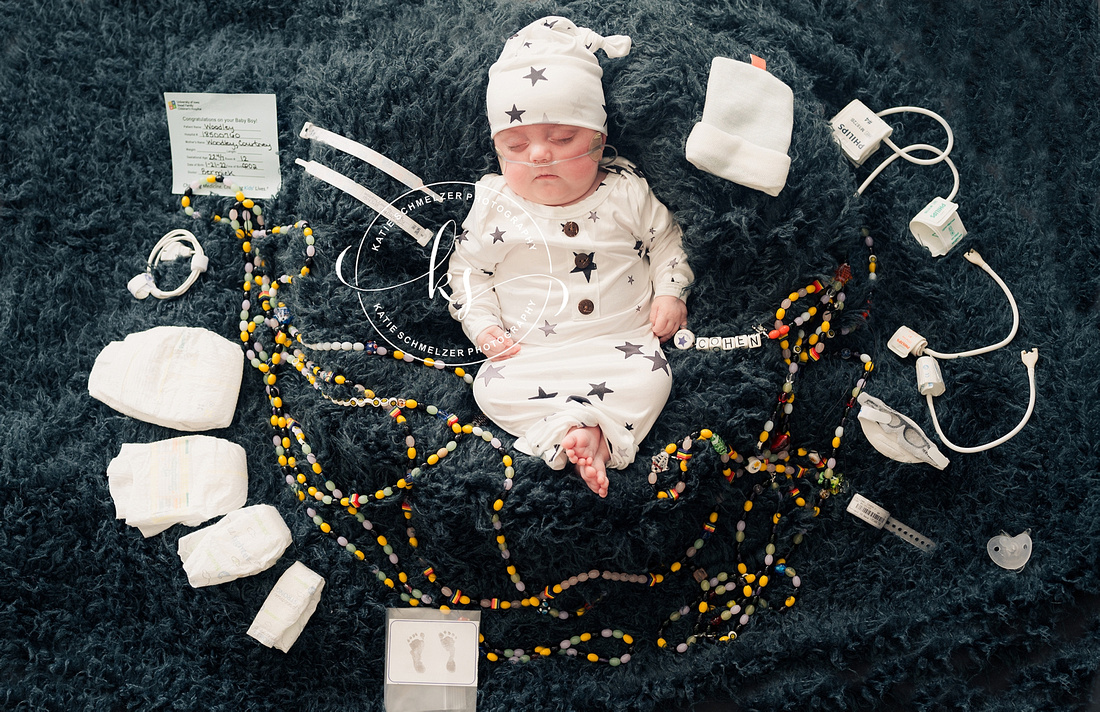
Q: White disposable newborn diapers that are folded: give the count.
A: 4